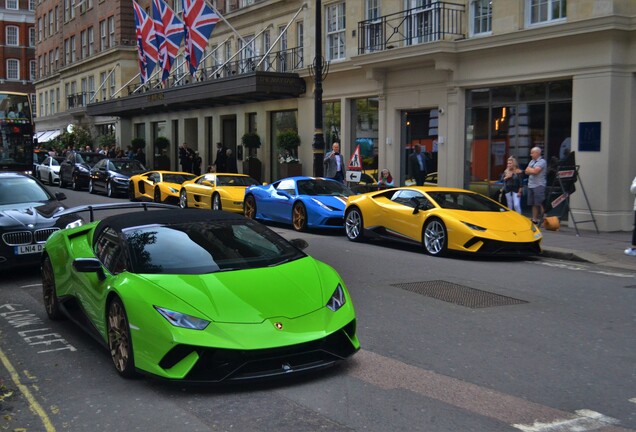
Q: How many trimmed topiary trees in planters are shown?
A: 4